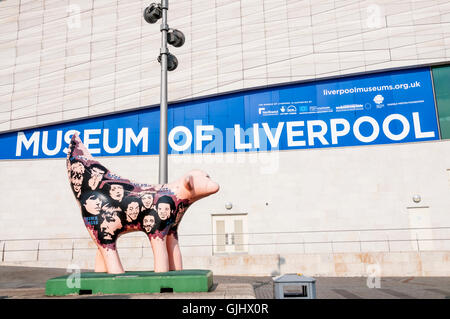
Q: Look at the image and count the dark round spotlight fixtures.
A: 3